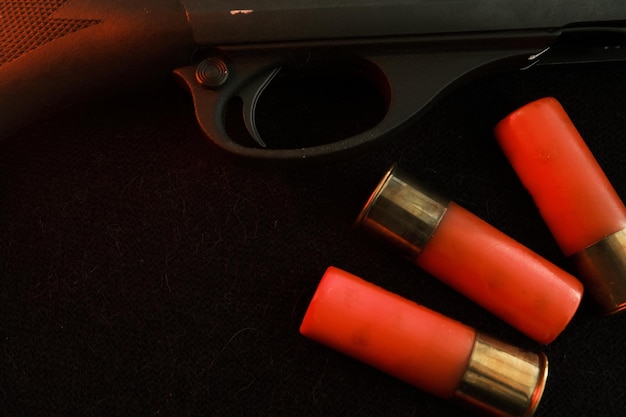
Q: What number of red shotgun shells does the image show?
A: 3